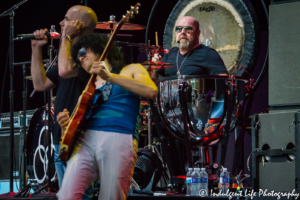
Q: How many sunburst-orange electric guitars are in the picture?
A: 1